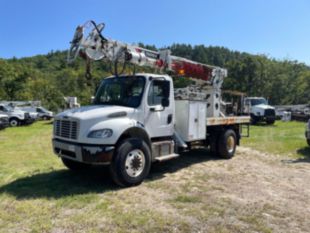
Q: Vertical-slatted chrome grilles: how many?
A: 1